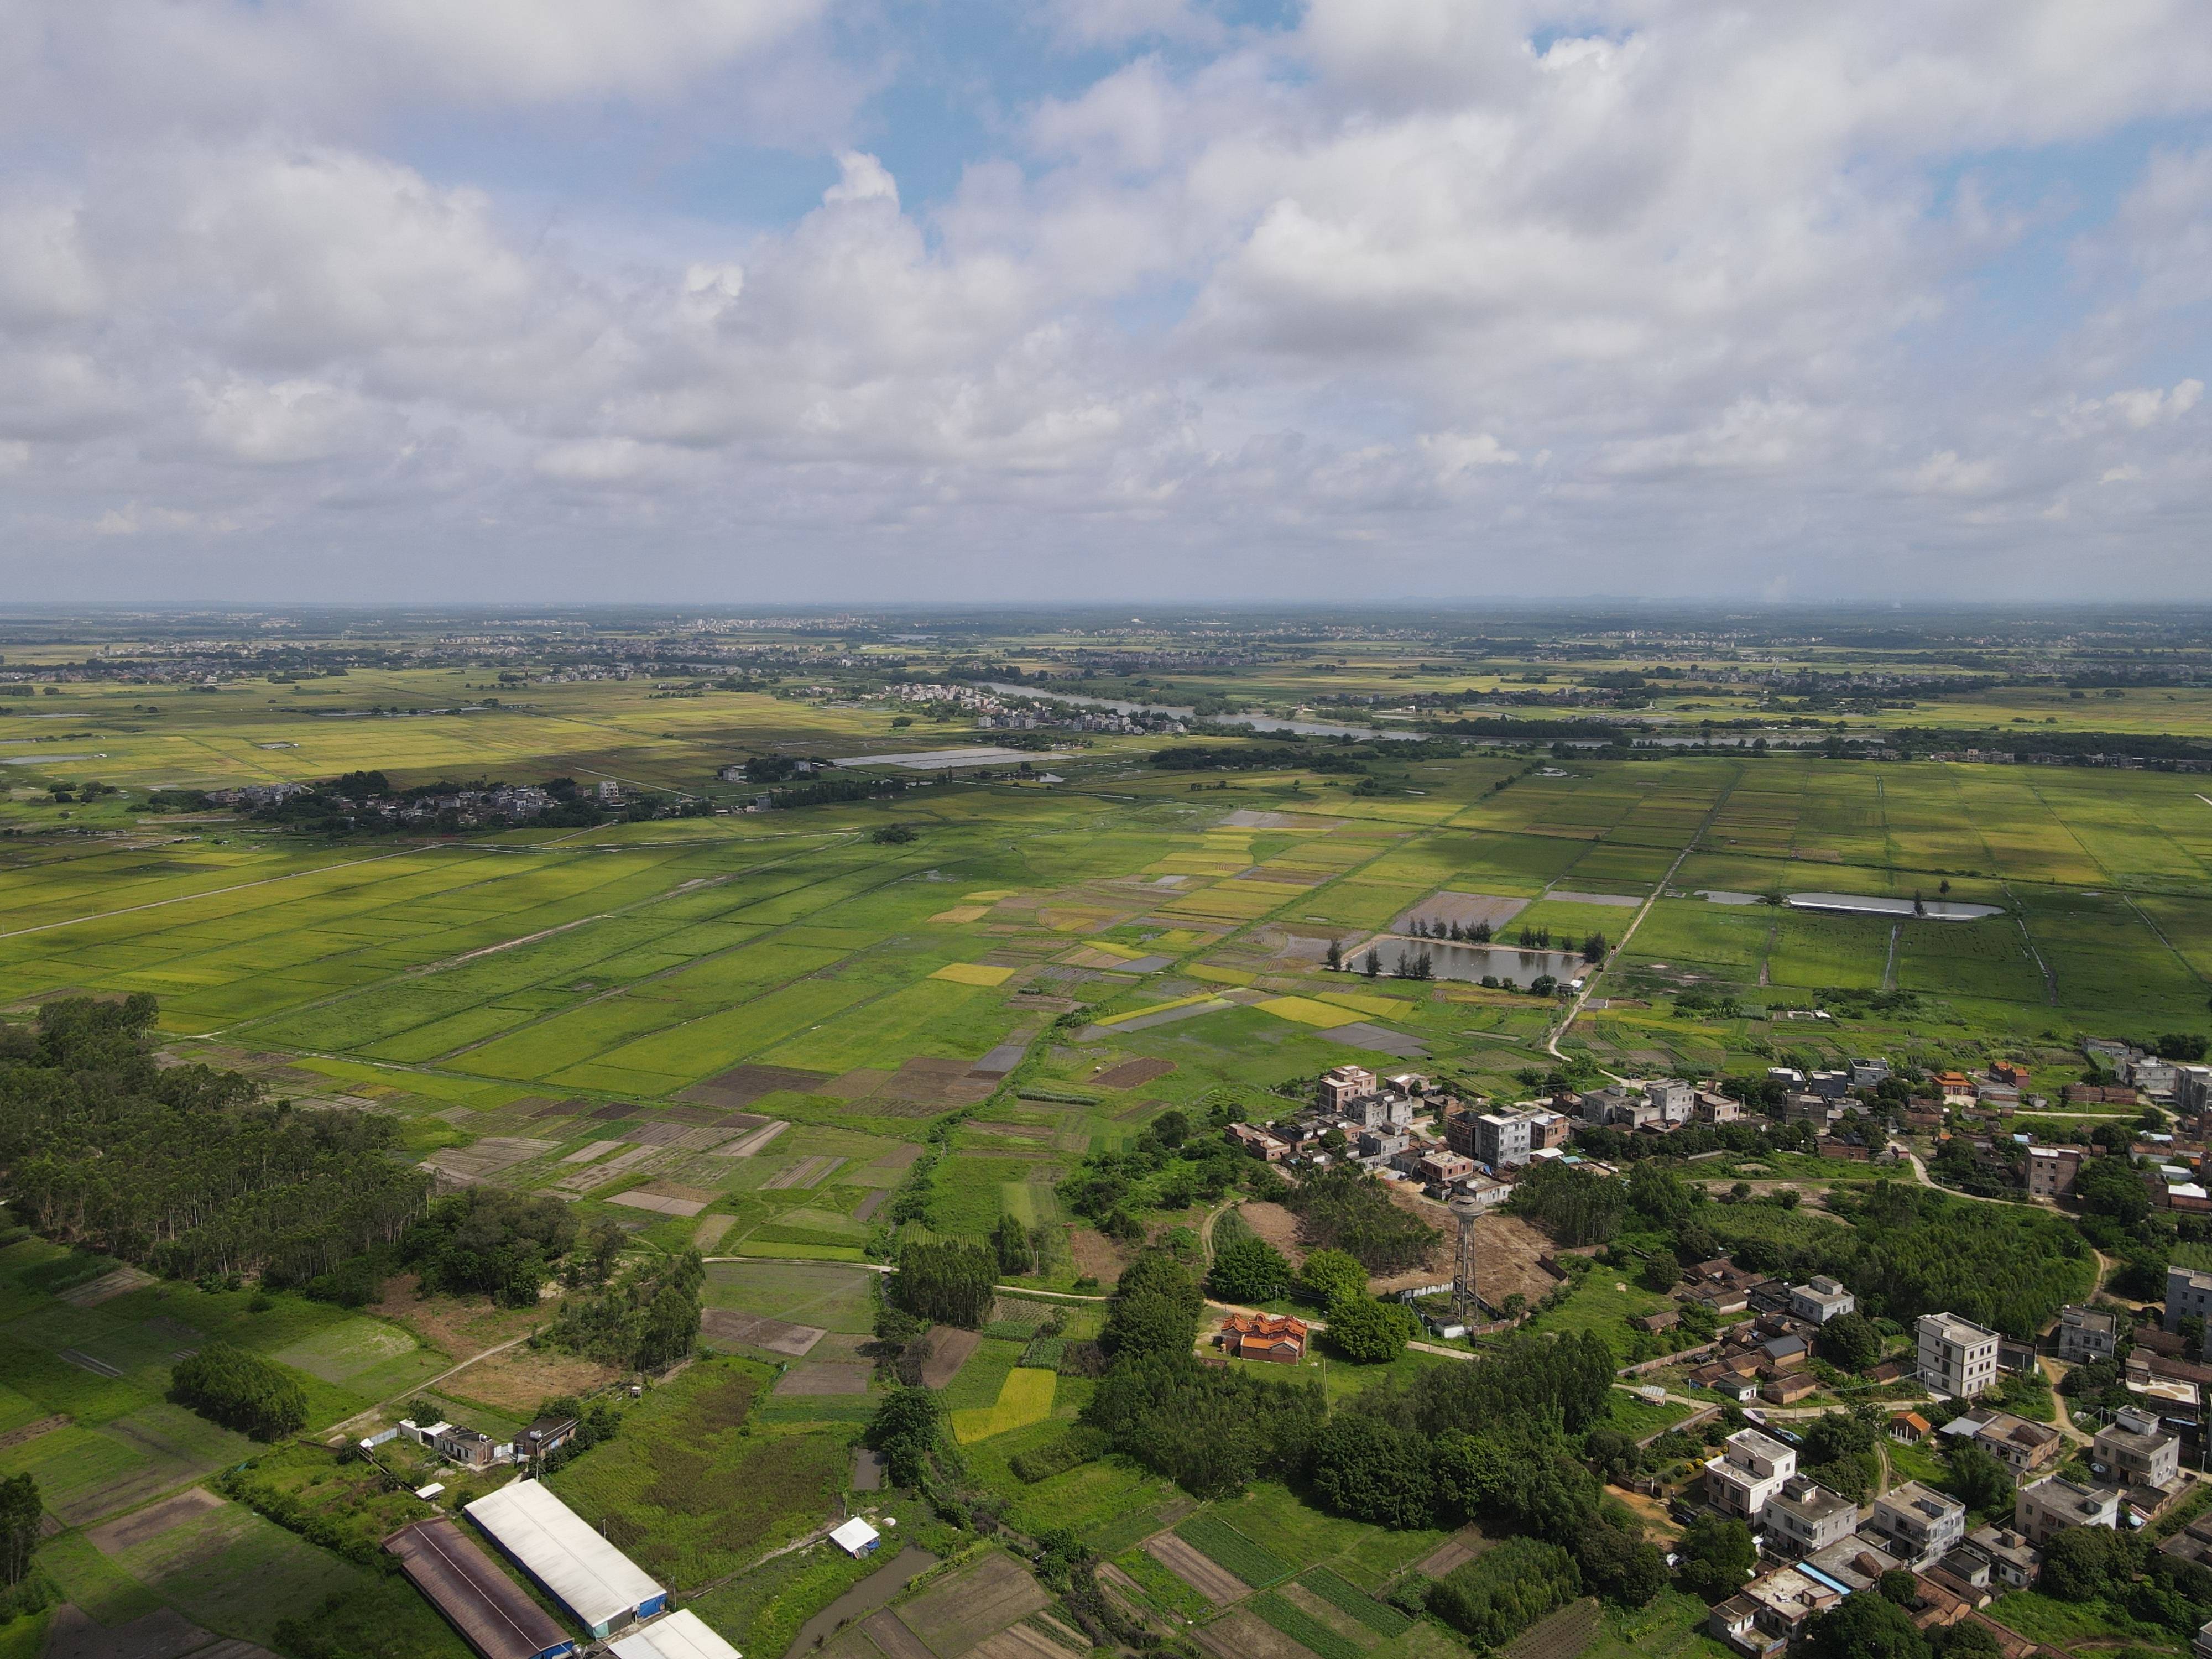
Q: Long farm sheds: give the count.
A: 3